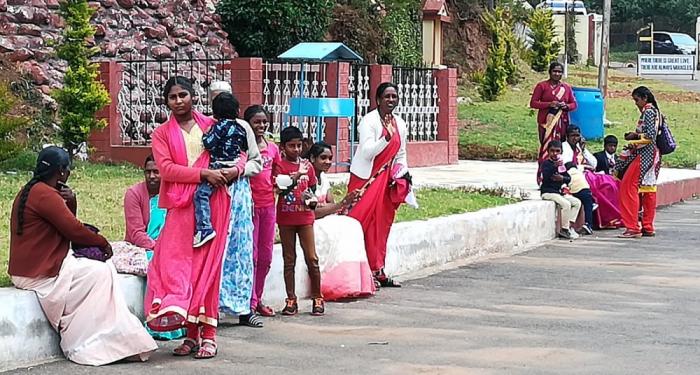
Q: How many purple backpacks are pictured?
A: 1